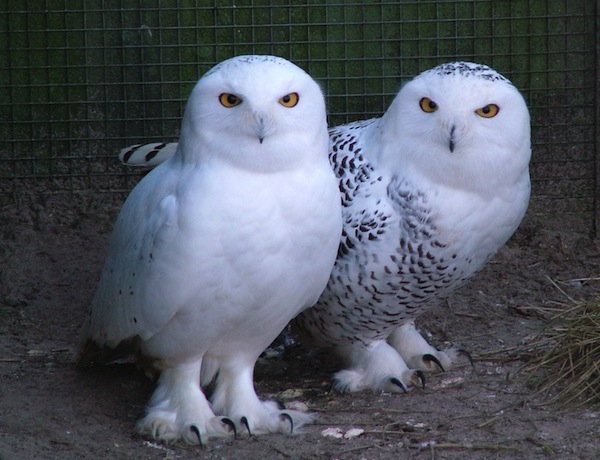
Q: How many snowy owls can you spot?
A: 2